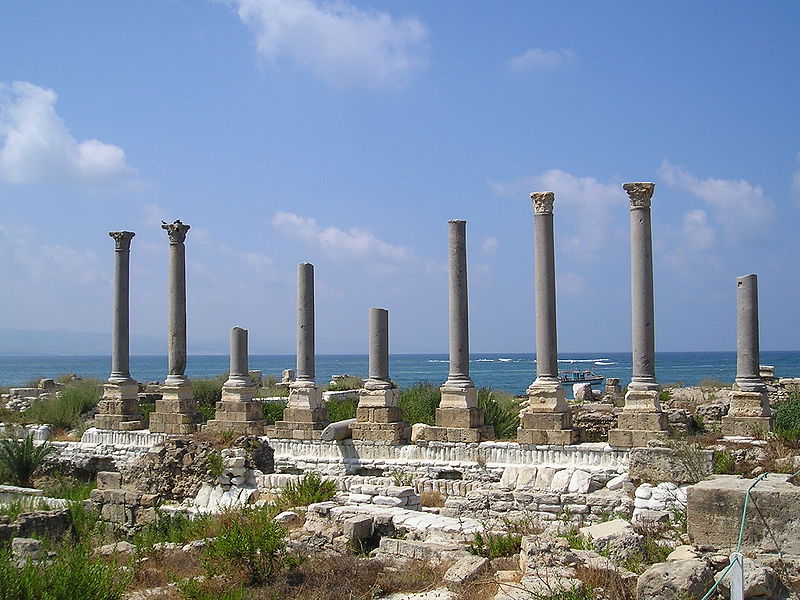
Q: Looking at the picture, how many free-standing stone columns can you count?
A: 9